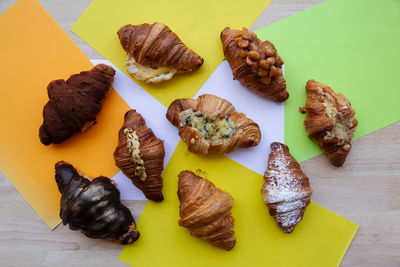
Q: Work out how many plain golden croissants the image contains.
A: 1